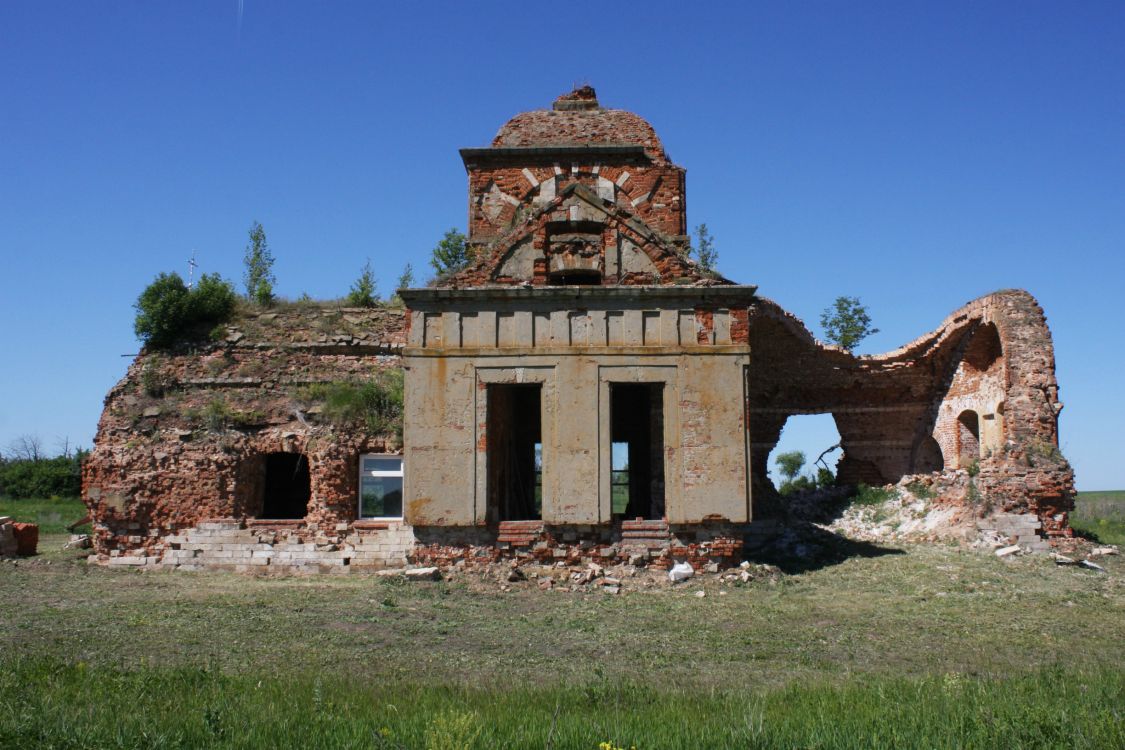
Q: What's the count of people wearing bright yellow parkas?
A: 0